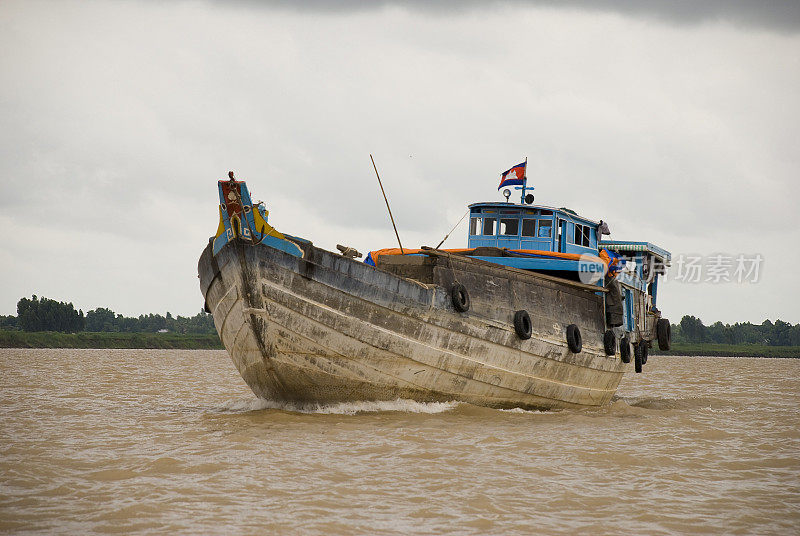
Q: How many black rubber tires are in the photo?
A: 8